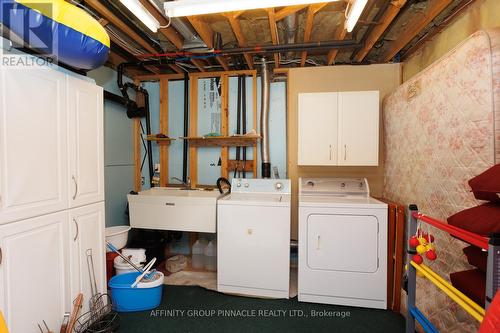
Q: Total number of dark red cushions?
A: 4